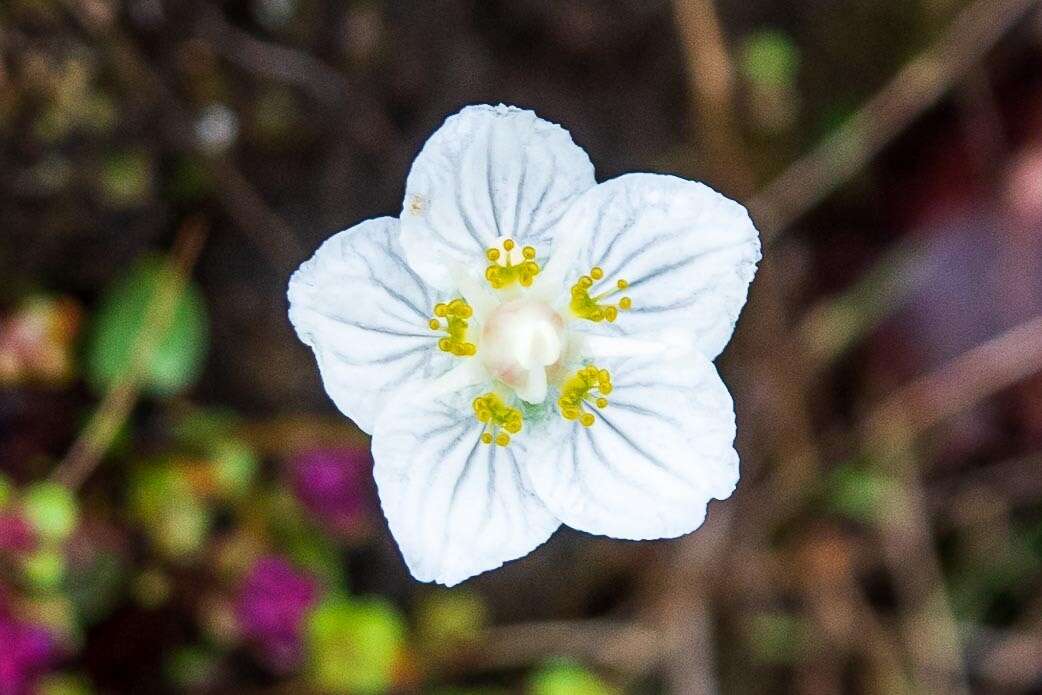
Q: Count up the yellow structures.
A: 5